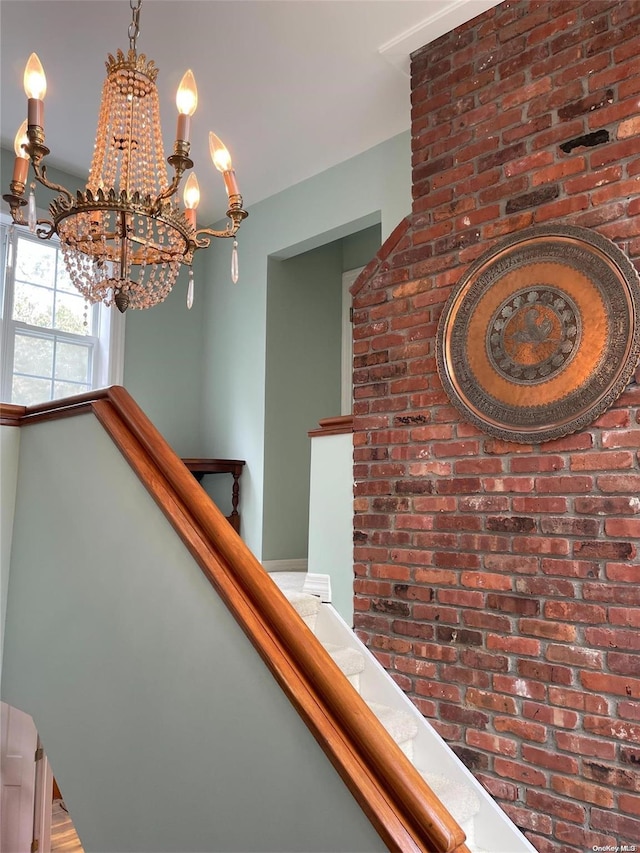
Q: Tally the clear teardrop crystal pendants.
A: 4